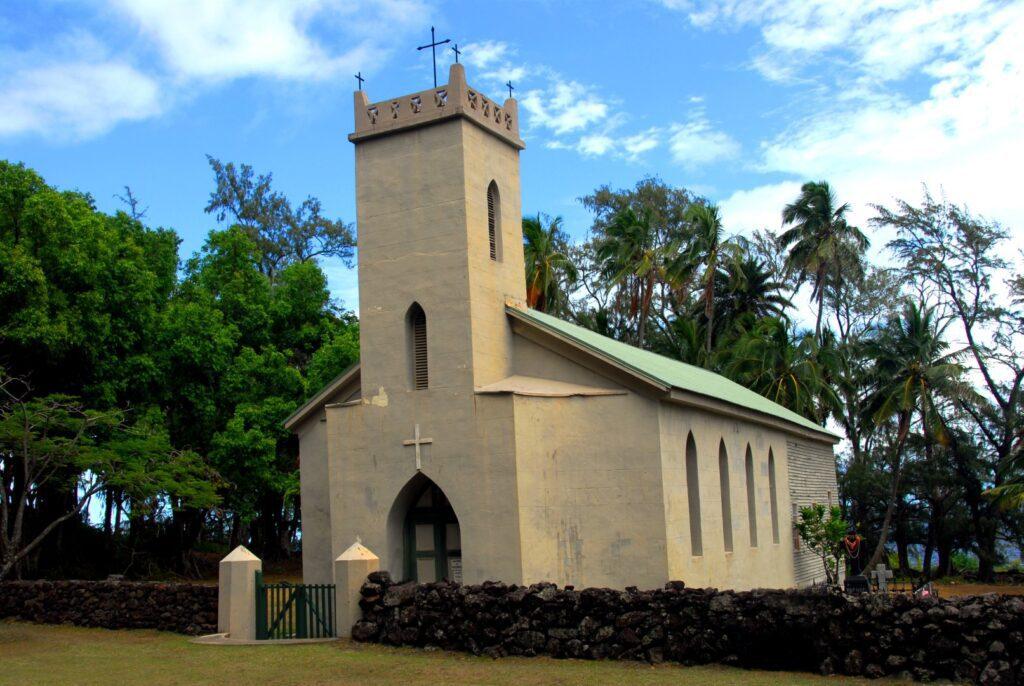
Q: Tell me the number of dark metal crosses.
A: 4